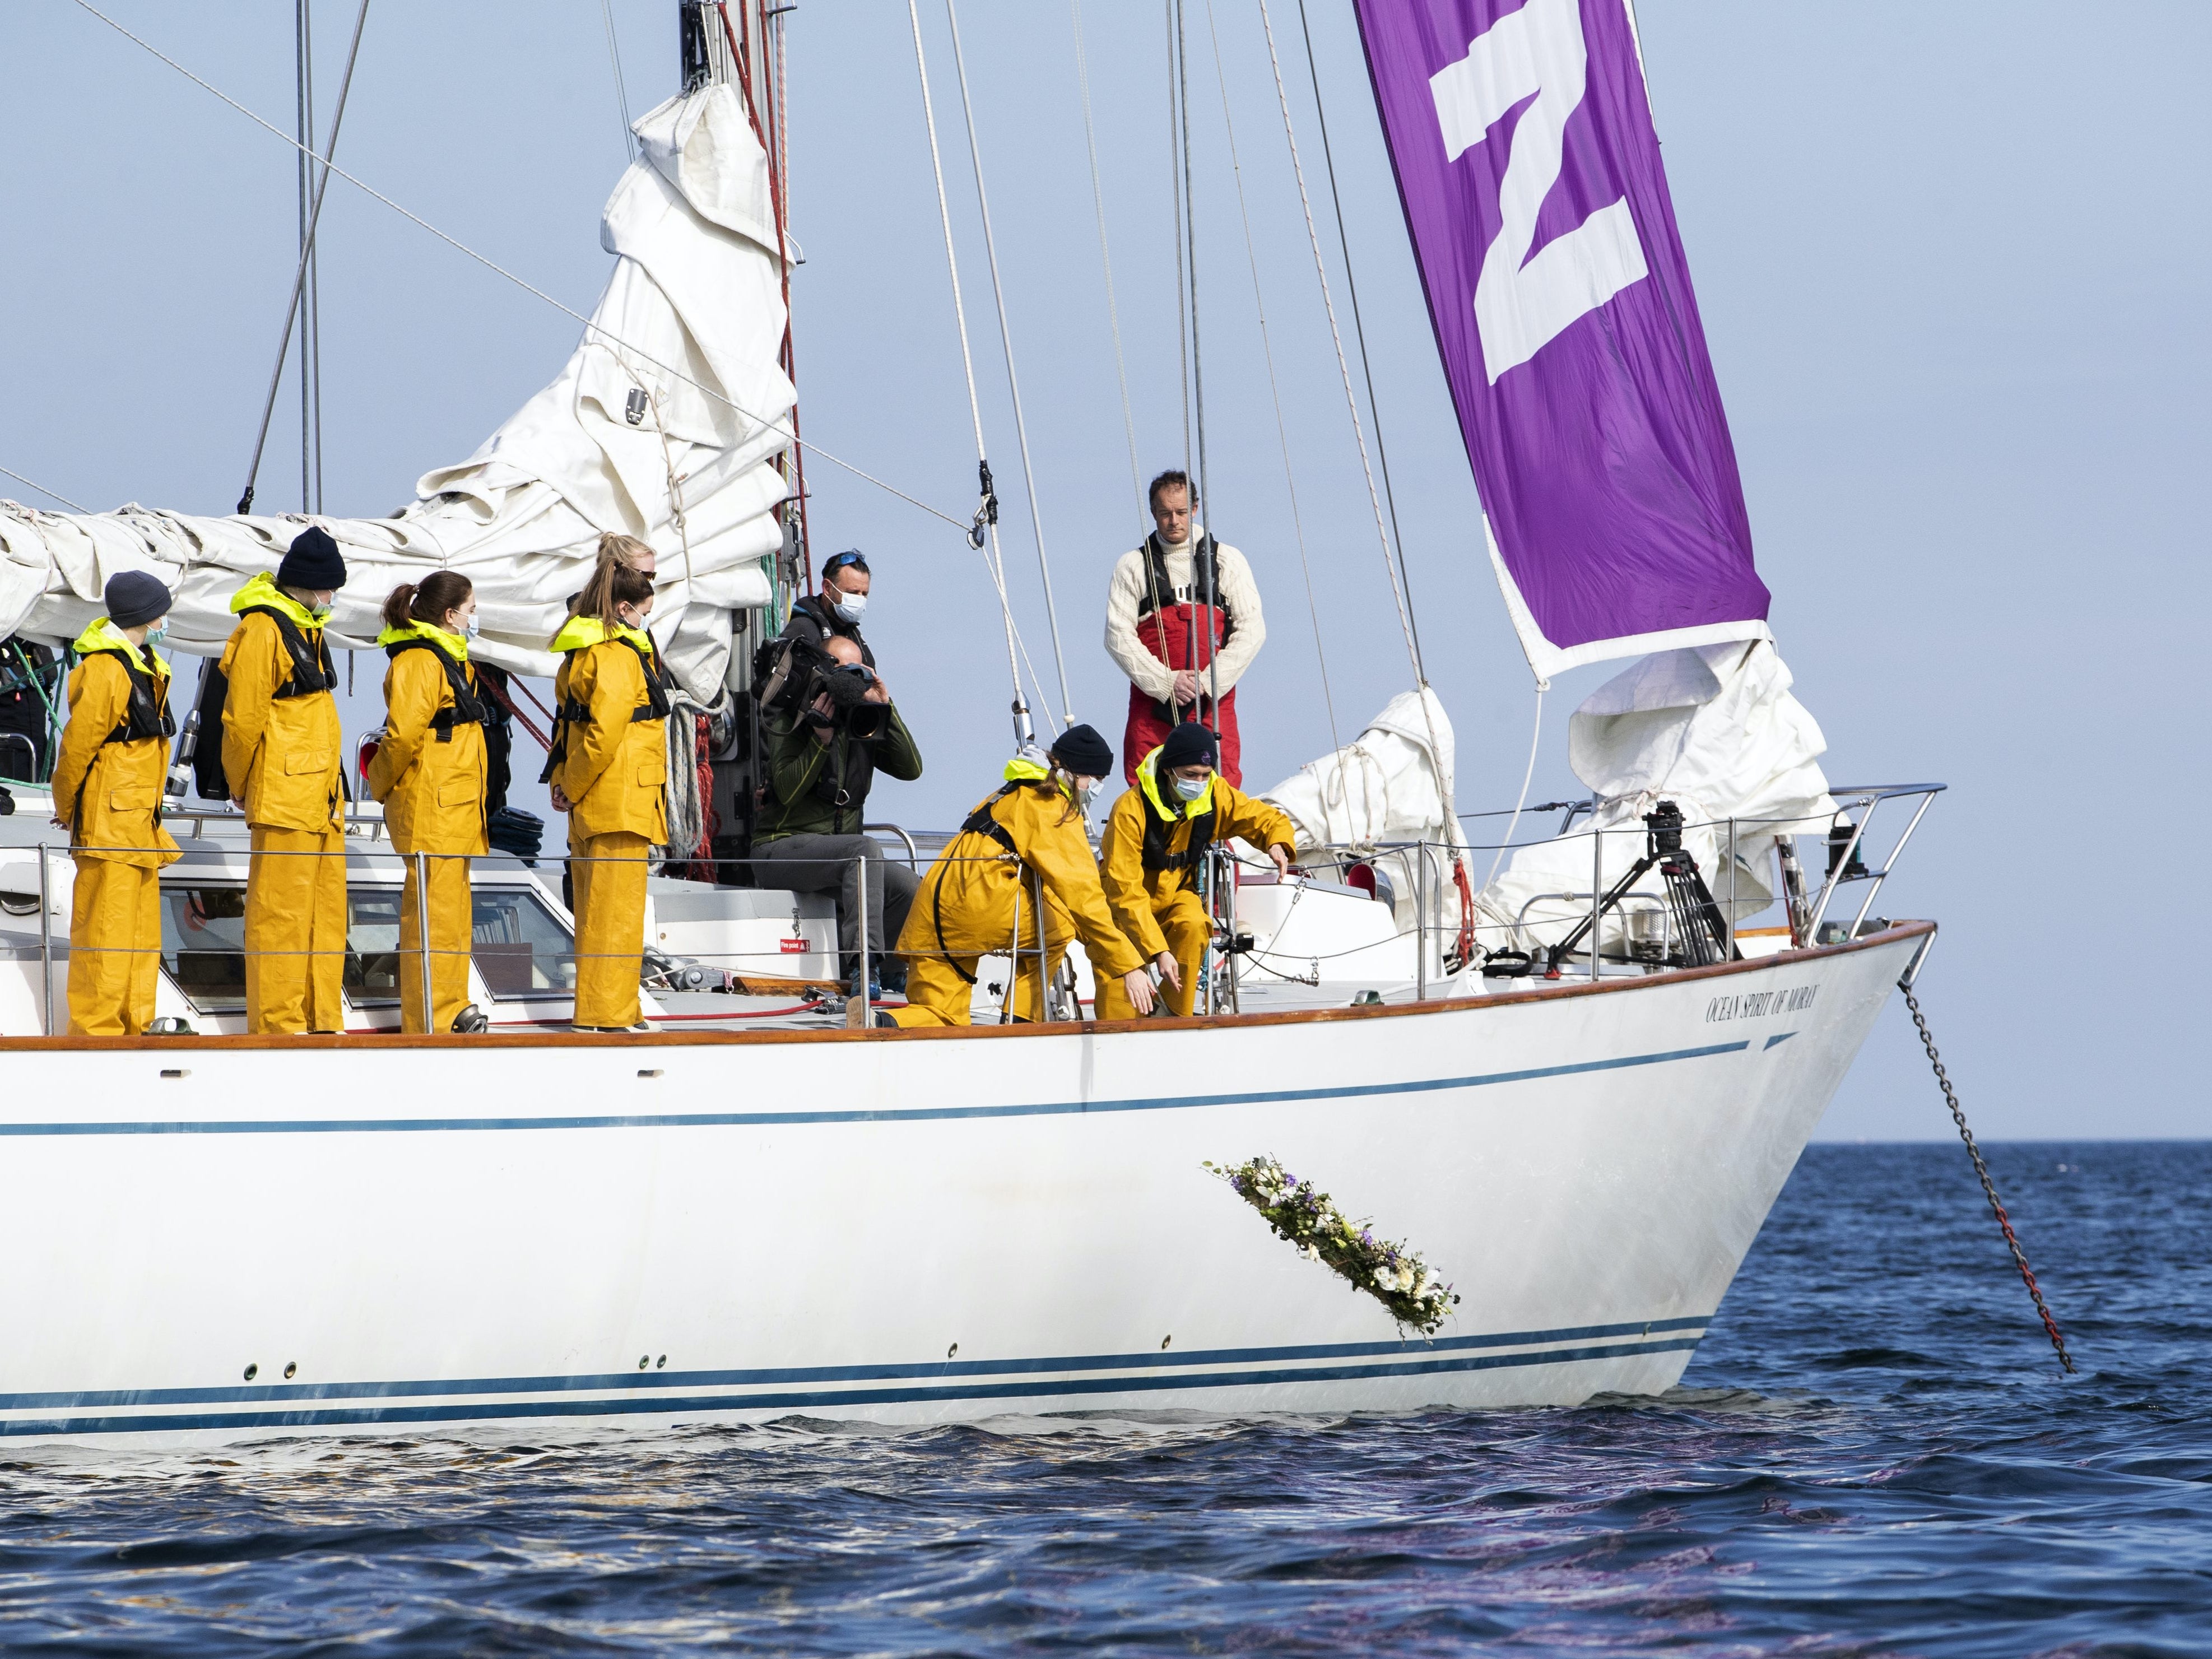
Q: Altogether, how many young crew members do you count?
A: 6